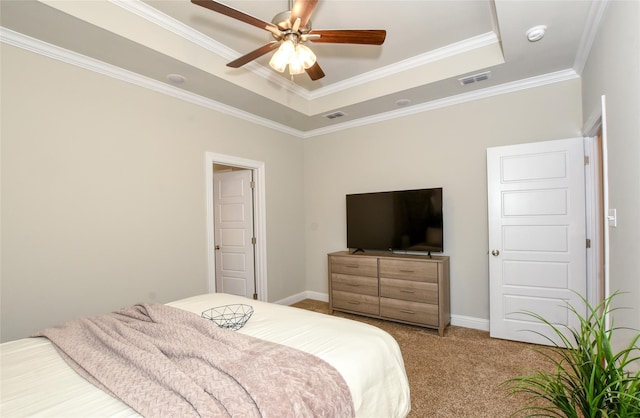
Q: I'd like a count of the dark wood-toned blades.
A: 5